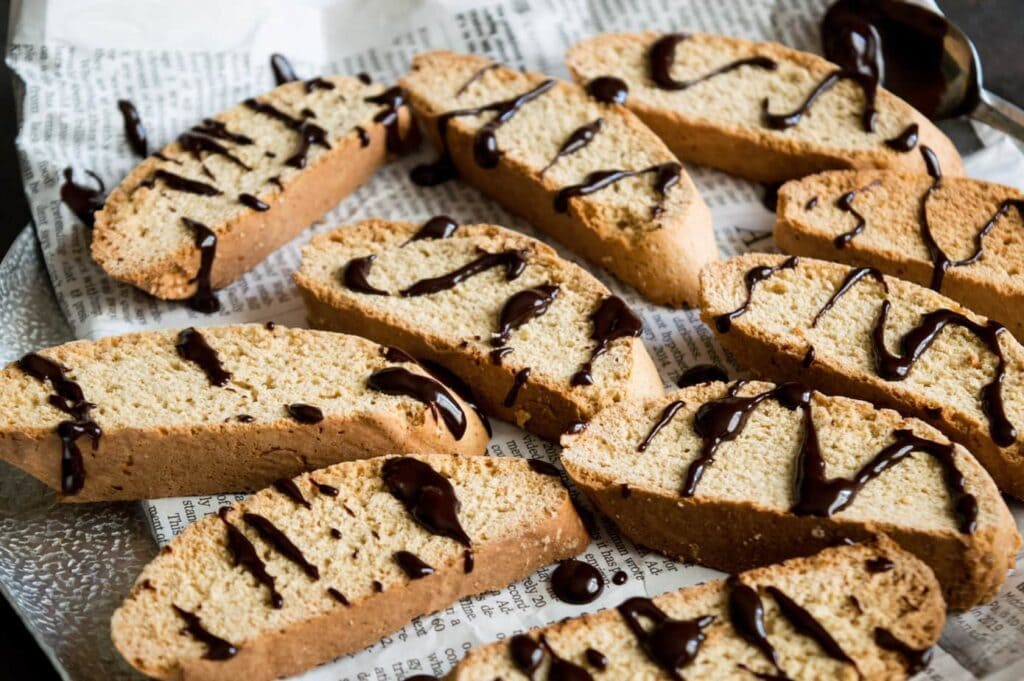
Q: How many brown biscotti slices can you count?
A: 10